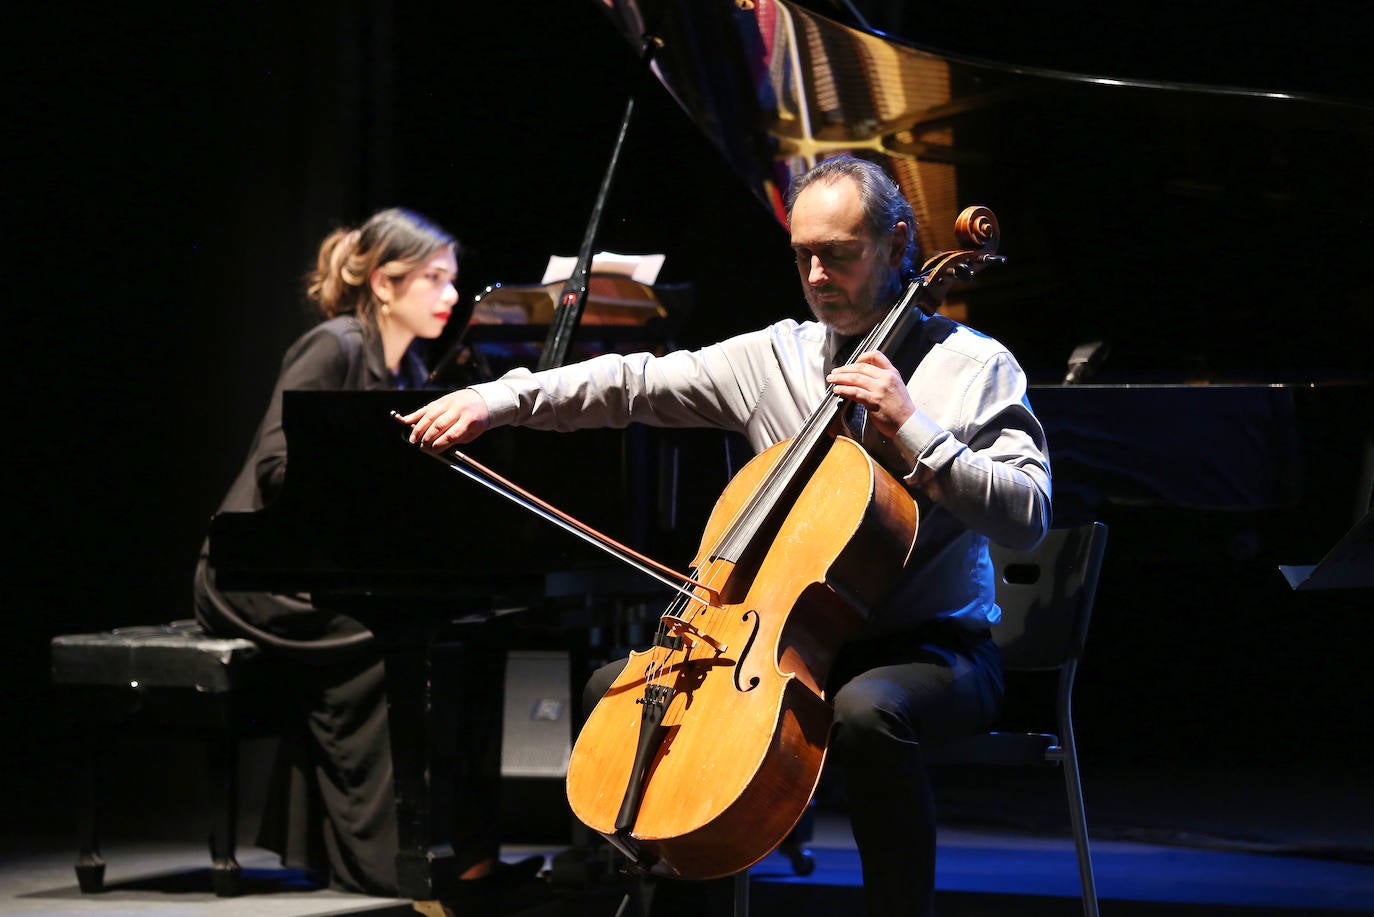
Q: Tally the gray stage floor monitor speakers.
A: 1